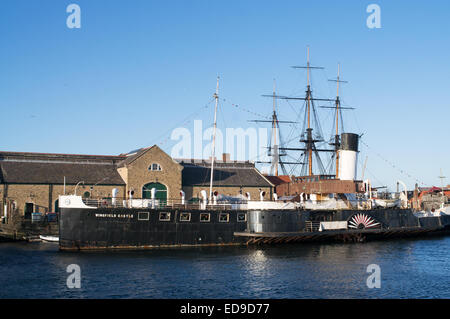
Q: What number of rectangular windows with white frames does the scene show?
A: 6